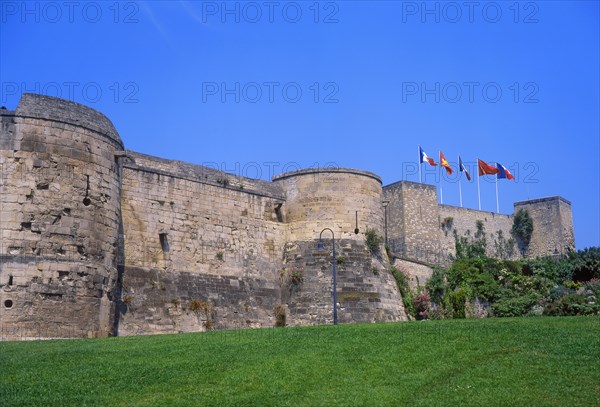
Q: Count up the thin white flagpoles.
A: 5